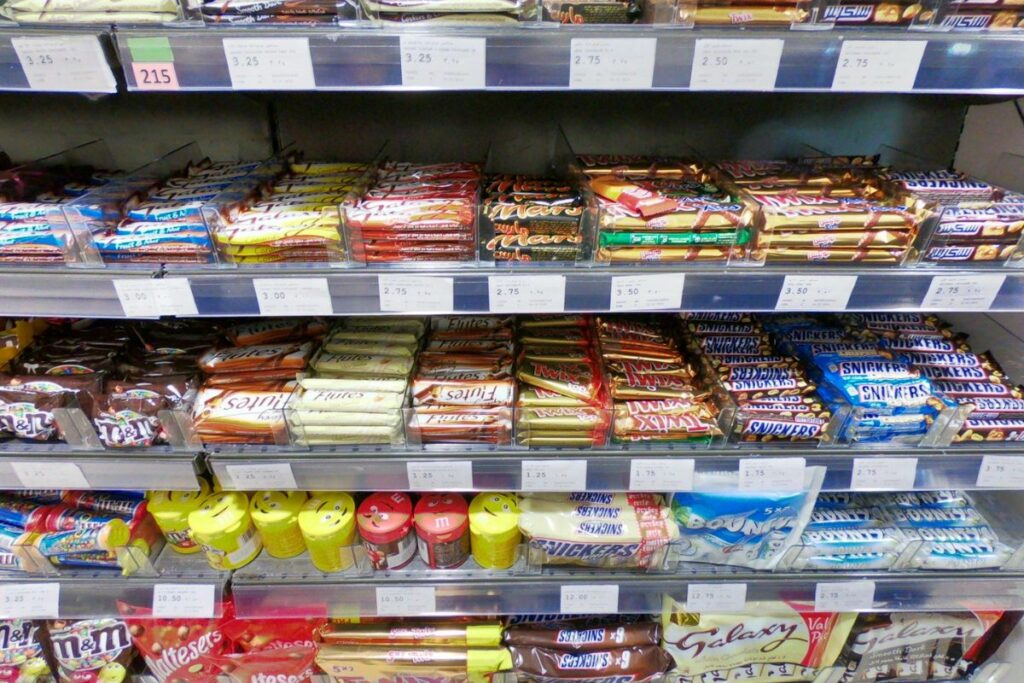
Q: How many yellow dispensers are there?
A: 5